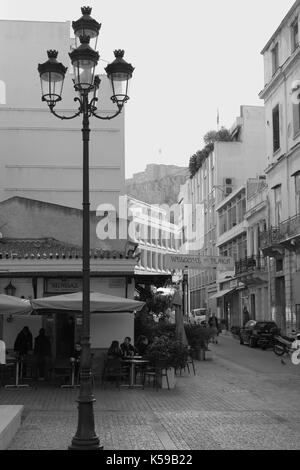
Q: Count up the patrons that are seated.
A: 4